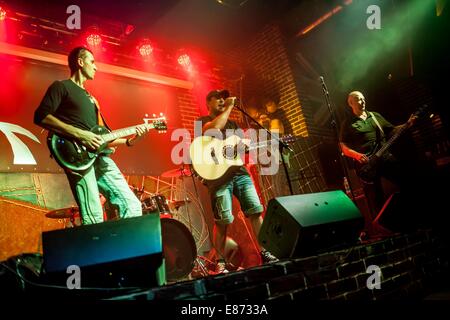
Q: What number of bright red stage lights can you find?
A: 4